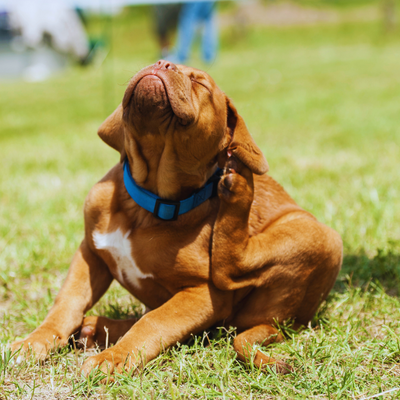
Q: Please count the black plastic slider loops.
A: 1